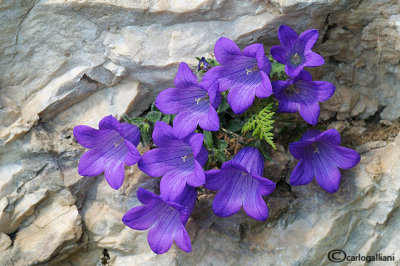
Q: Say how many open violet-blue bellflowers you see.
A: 9